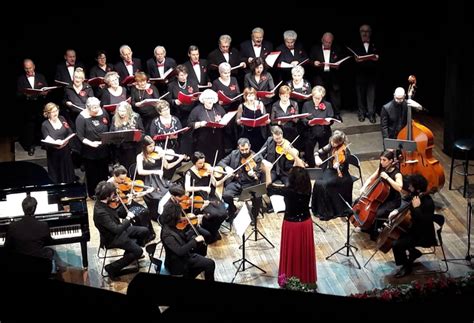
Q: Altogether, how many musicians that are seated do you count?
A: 12